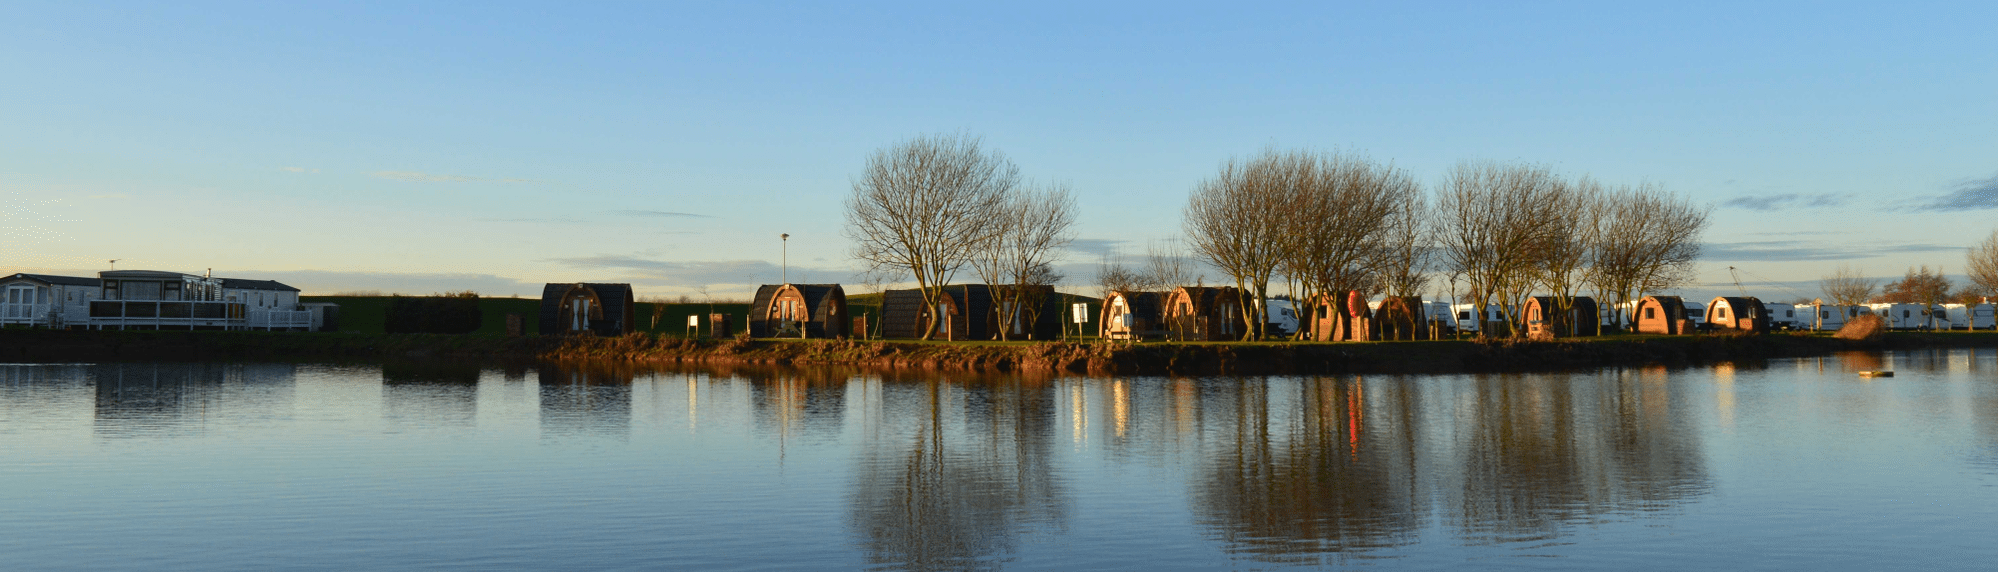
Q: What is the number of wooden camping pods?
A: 11